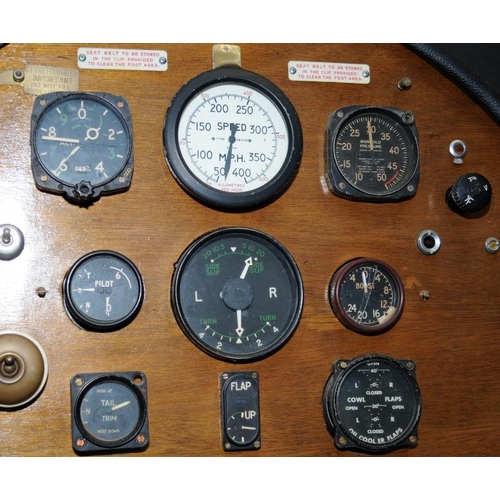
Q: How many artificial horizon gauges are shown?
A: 0